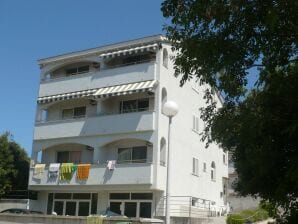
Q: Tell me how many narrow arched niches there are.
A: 3